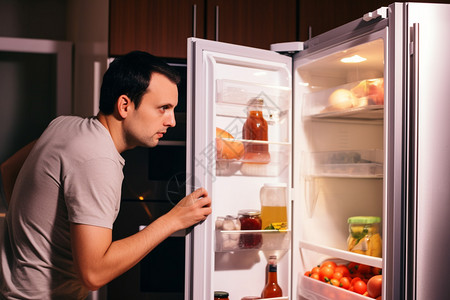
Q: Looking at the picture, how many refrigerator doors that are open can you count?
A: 1